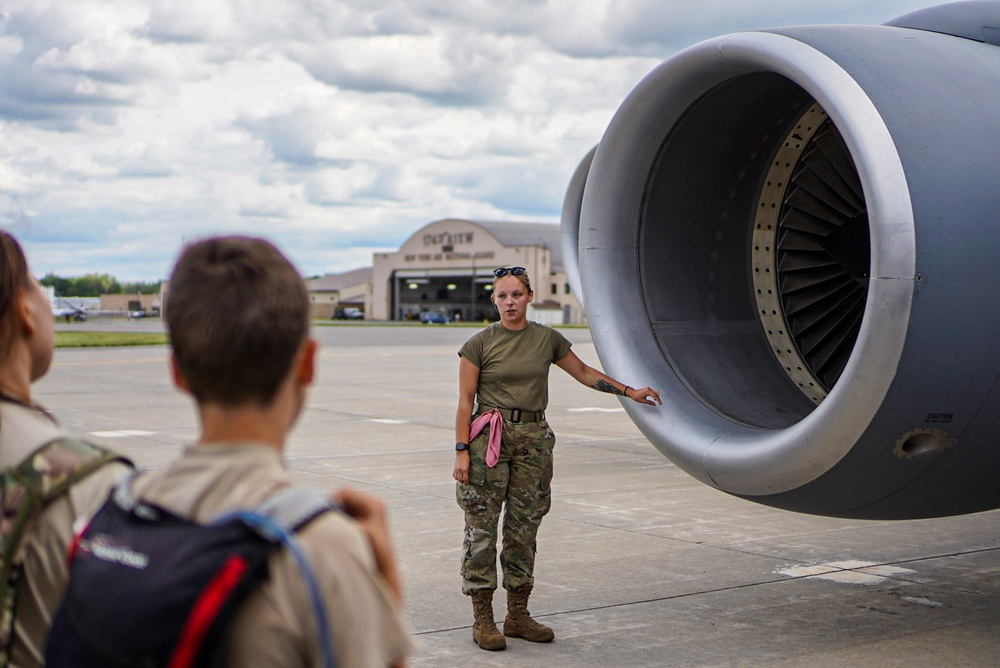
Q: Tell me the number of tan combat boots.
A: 2